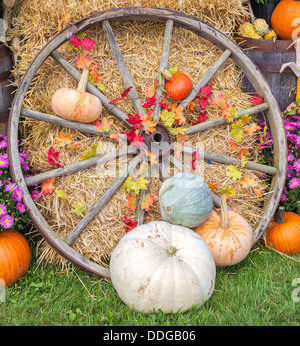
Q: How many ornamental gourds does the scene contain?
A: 3